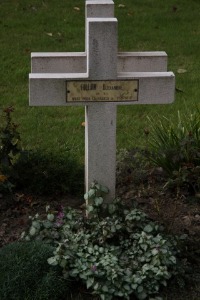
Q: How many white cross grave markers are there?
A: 2